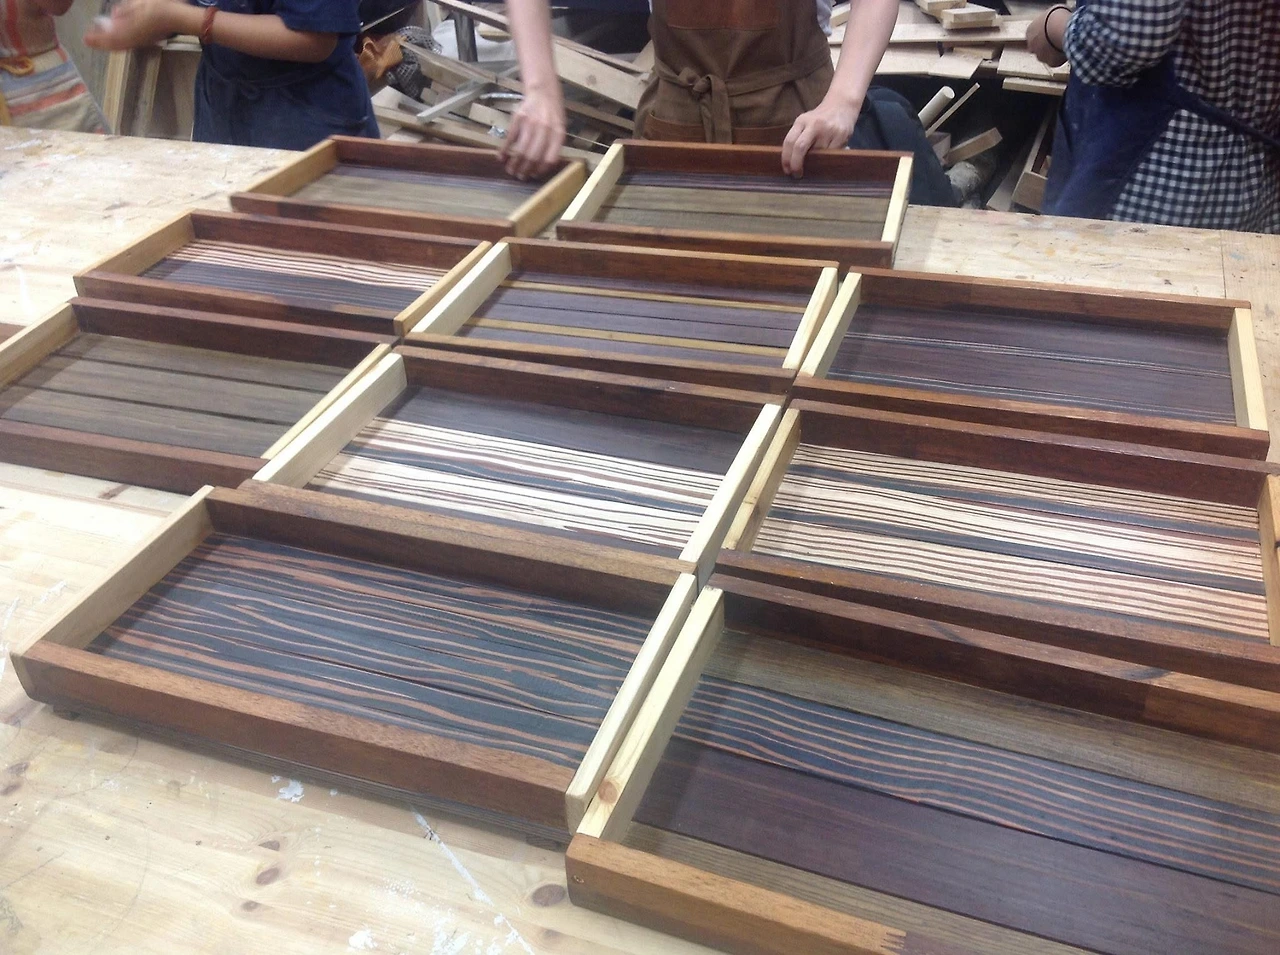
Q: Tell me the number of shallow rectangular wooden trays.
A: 10